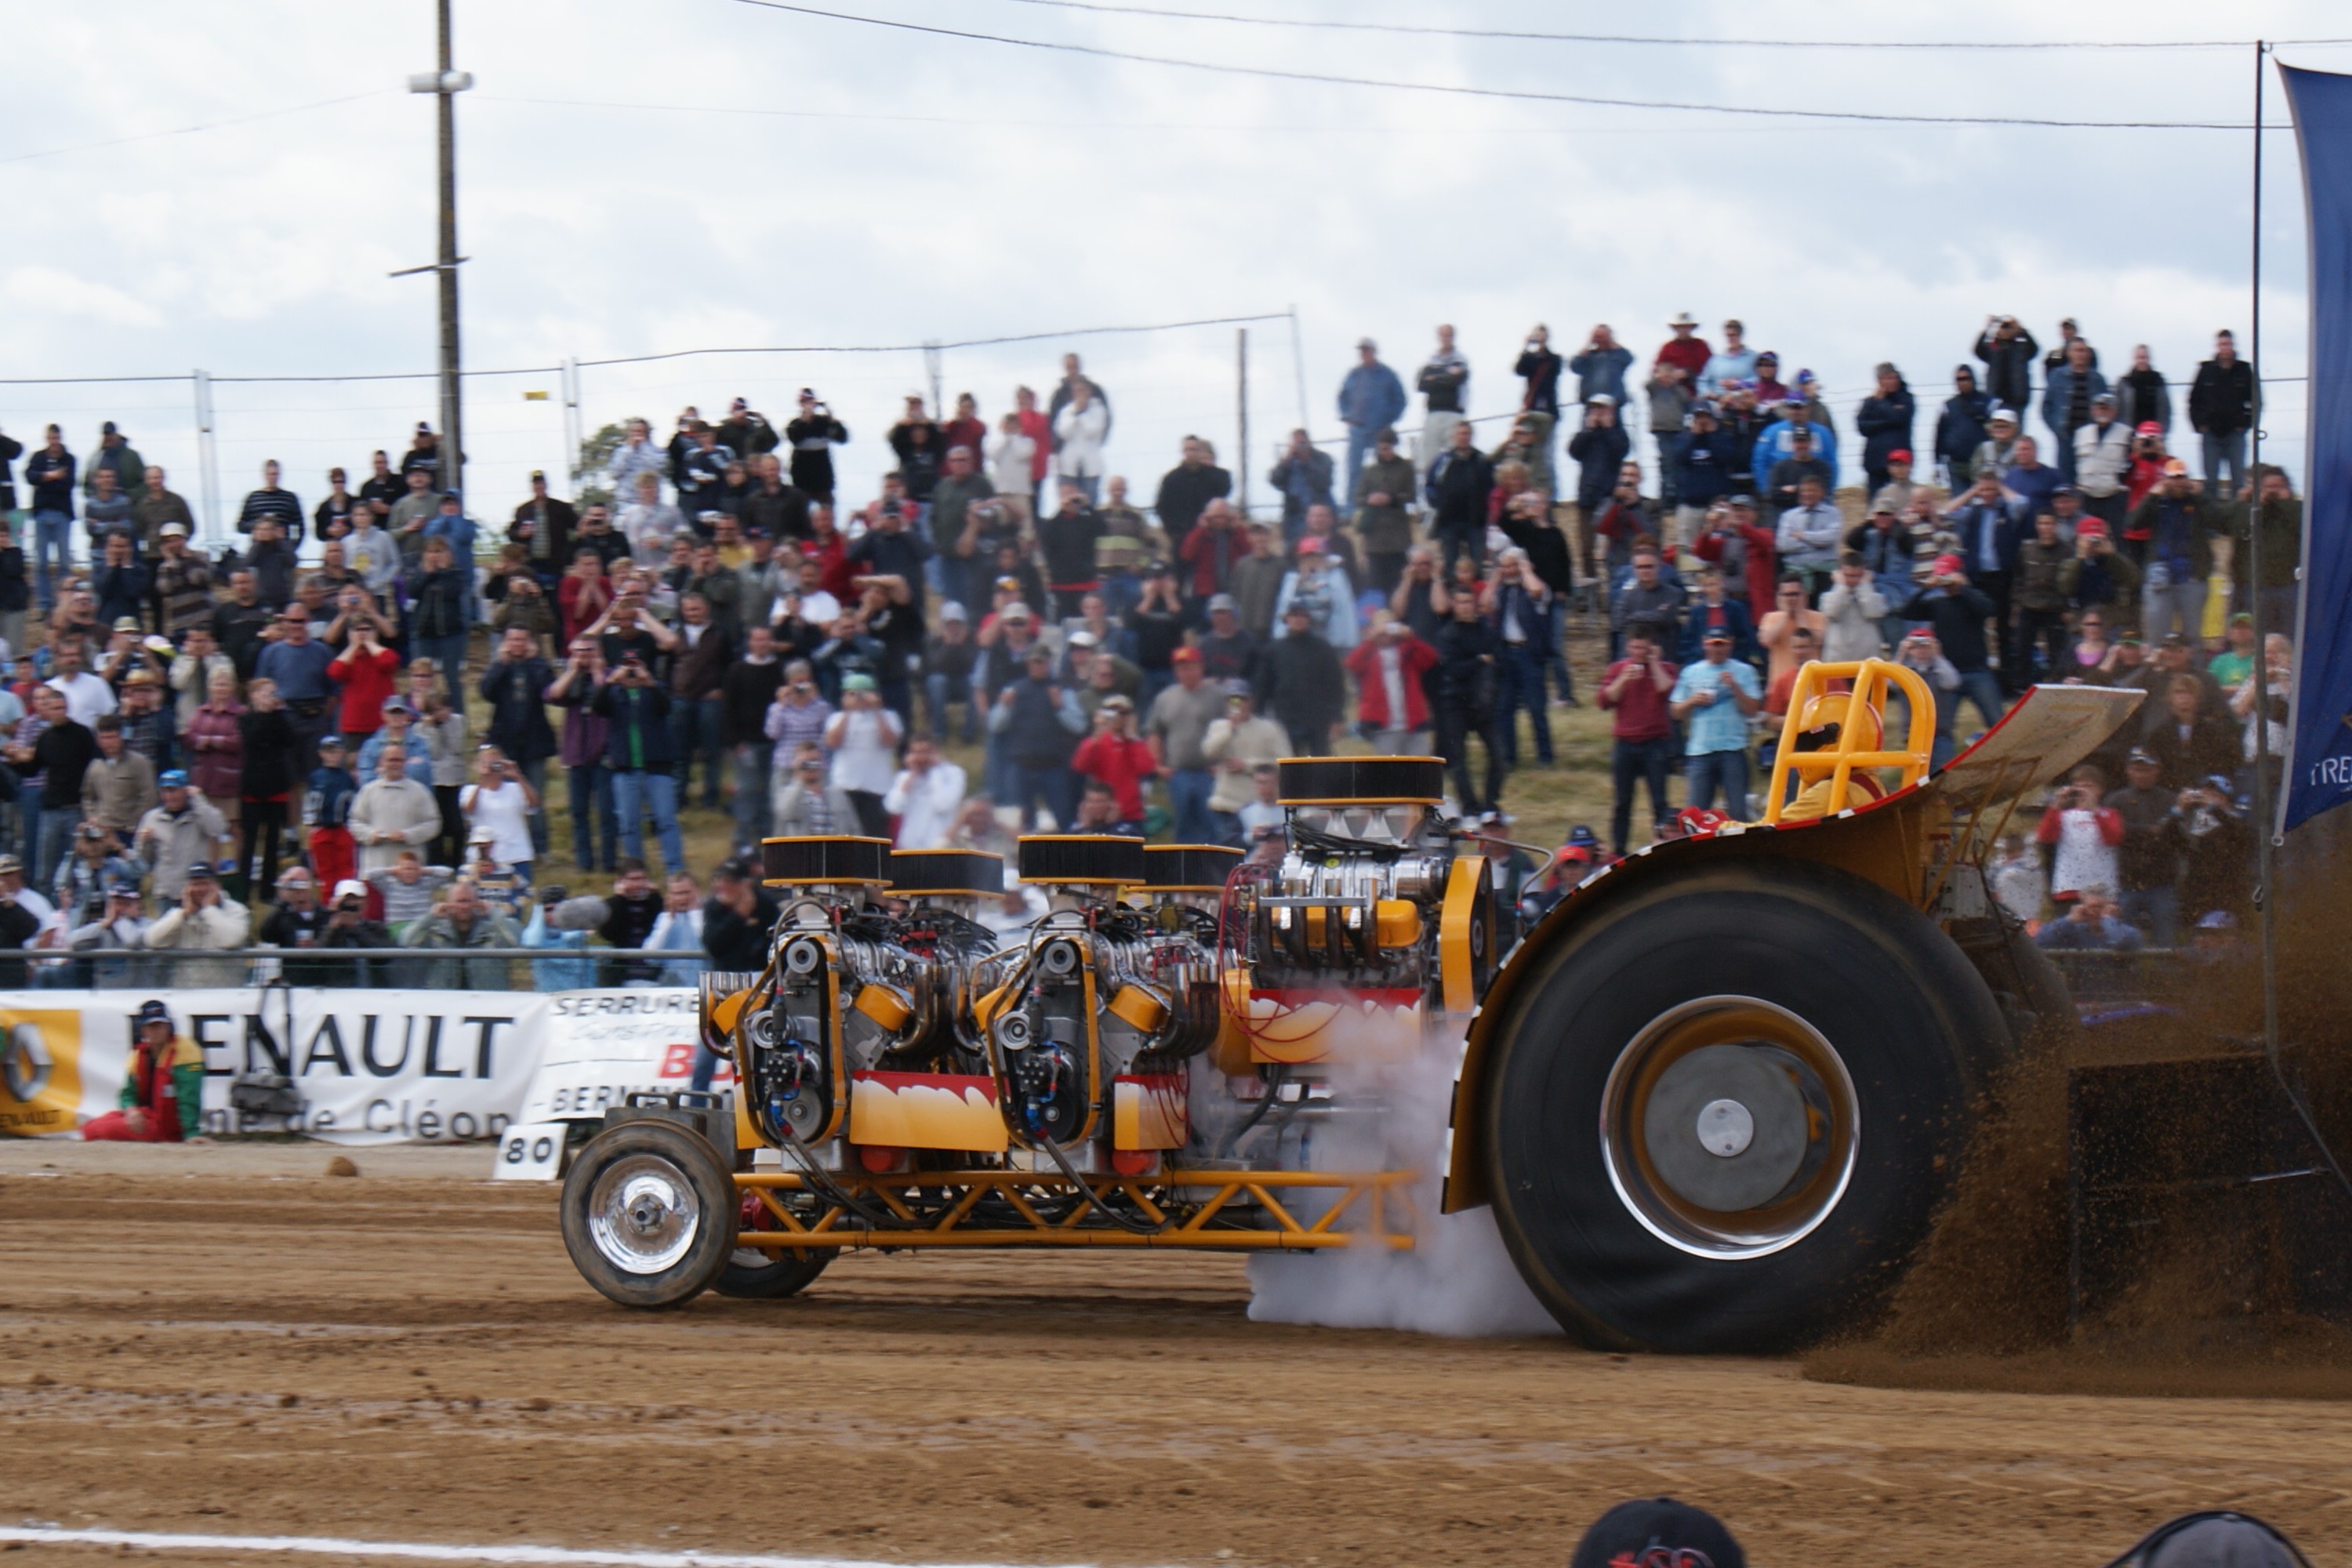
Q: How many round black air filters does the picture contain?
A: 5